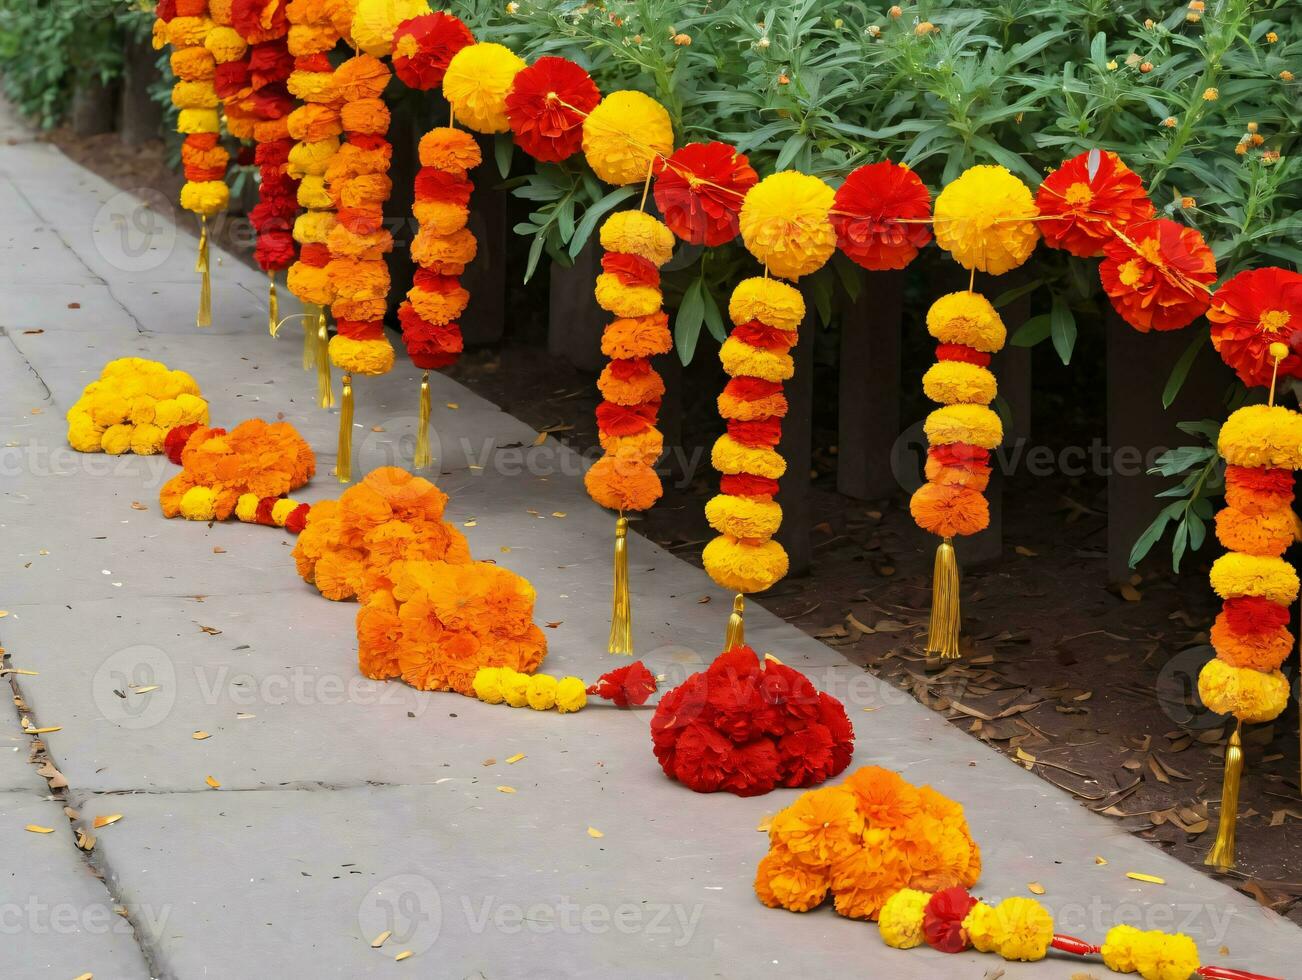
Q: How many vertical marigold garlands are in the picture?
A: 9